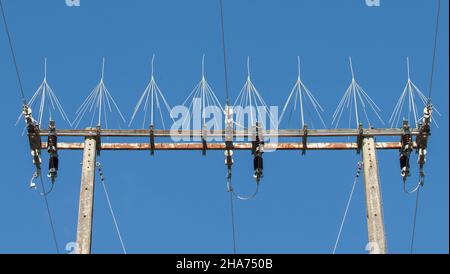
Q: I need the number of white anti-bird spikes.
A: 8